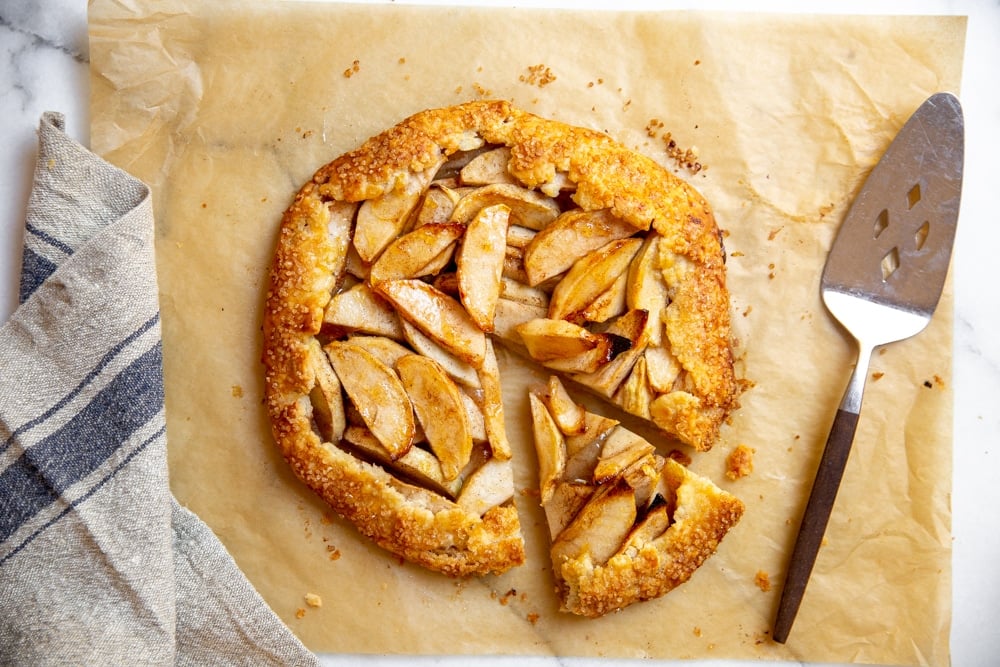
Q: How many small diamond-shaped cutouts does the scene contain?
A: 4